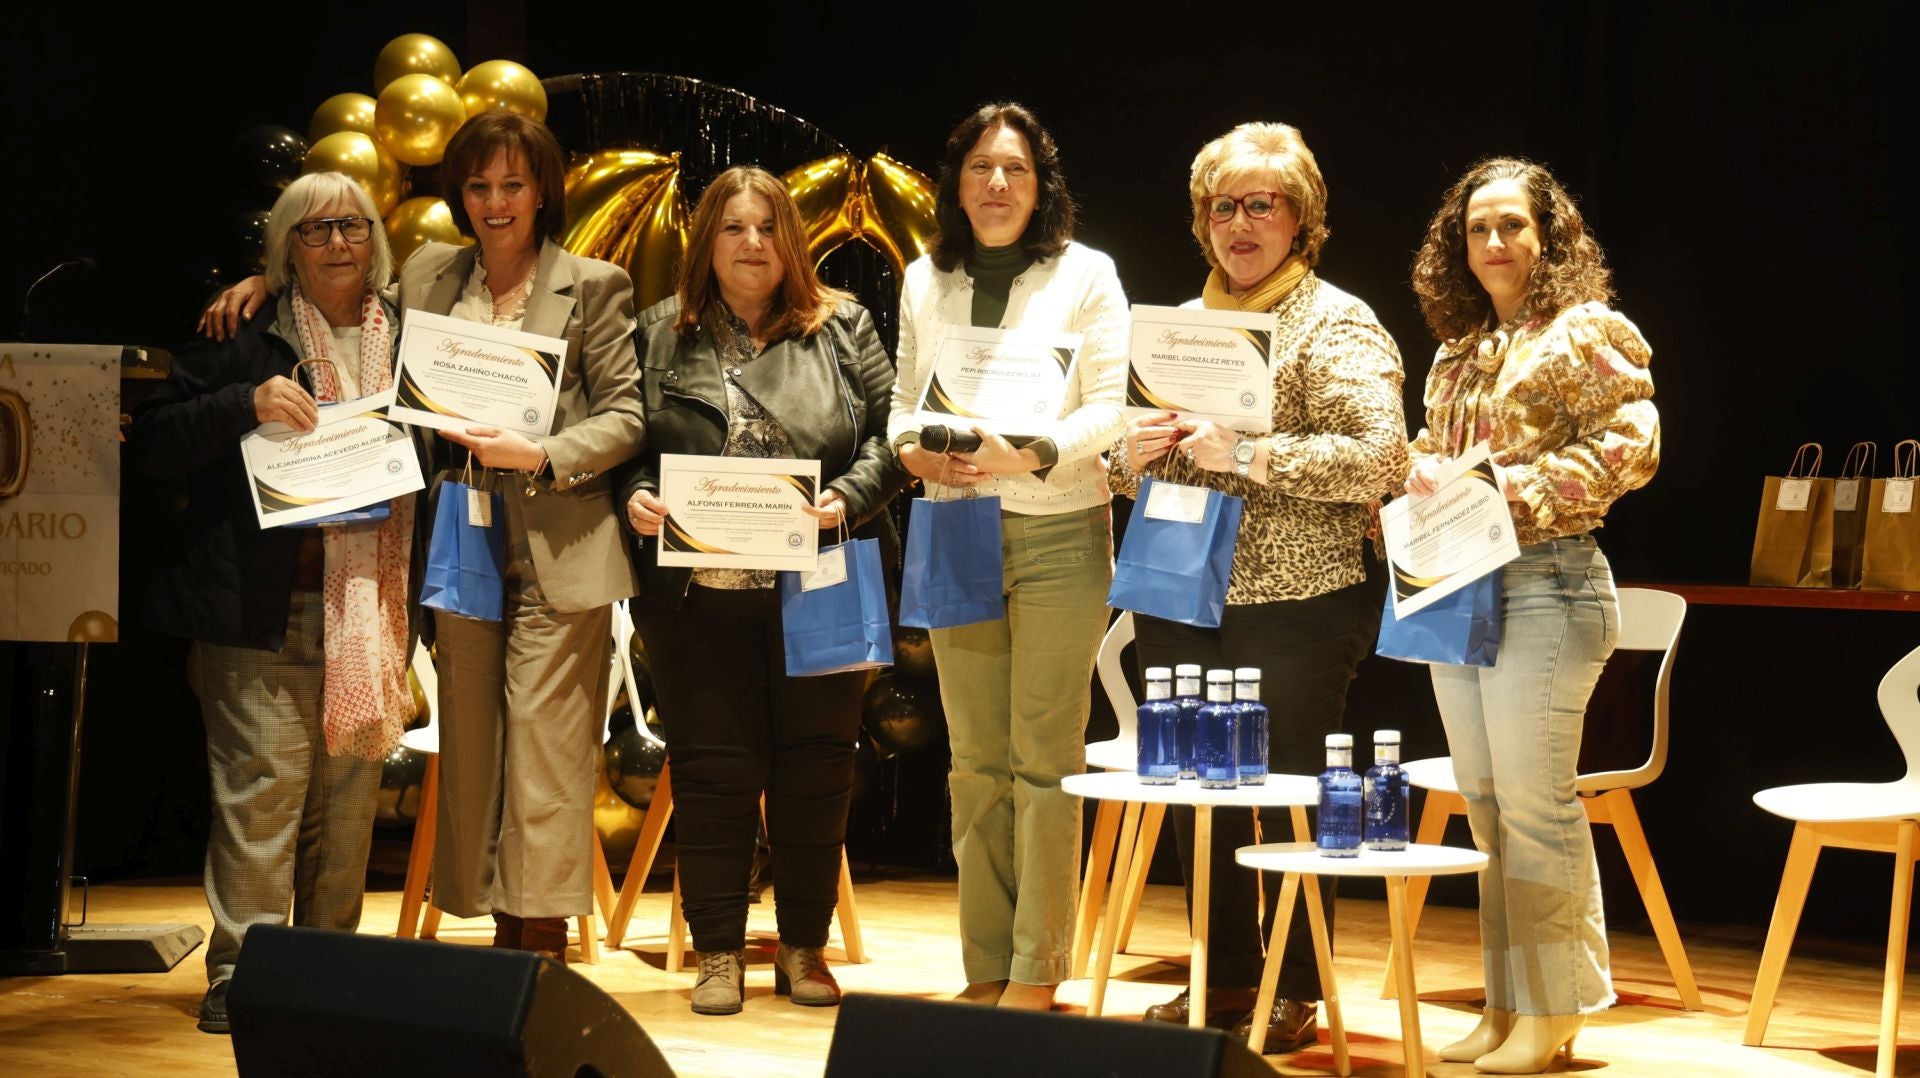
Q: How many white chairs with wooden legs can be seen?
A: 5